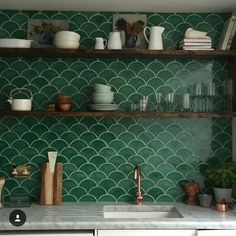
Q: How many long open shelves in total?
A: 2